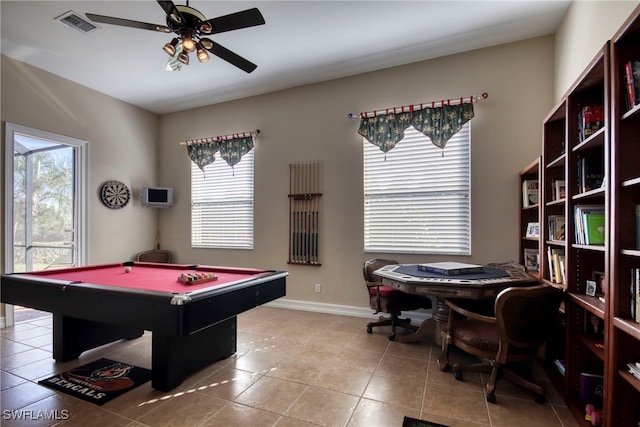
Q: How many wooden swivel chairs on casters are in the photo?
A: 2